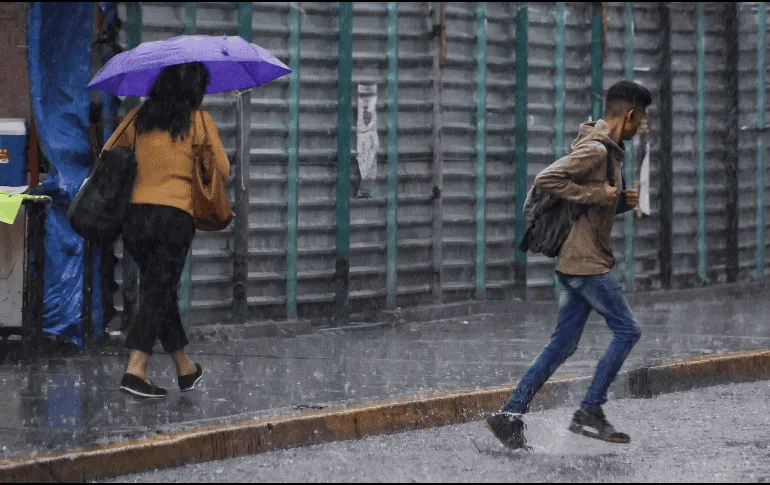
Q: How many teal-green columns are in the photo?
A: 13